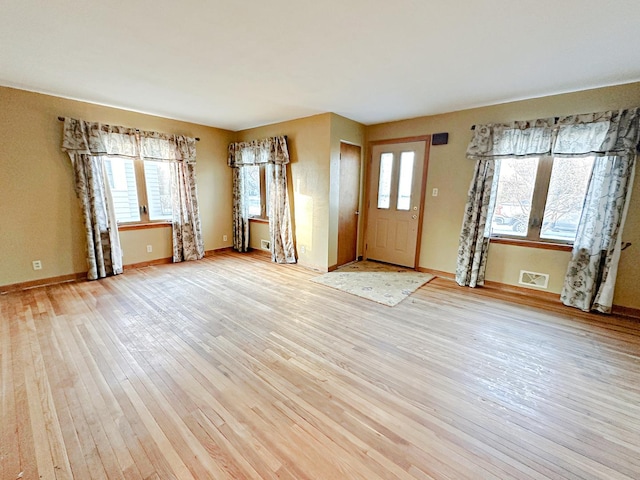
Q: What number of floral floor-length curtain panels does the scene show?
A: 6